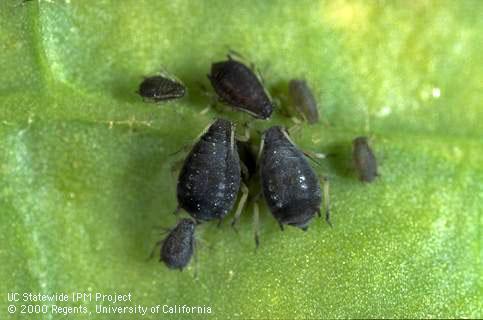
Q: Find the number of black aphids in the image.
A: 7